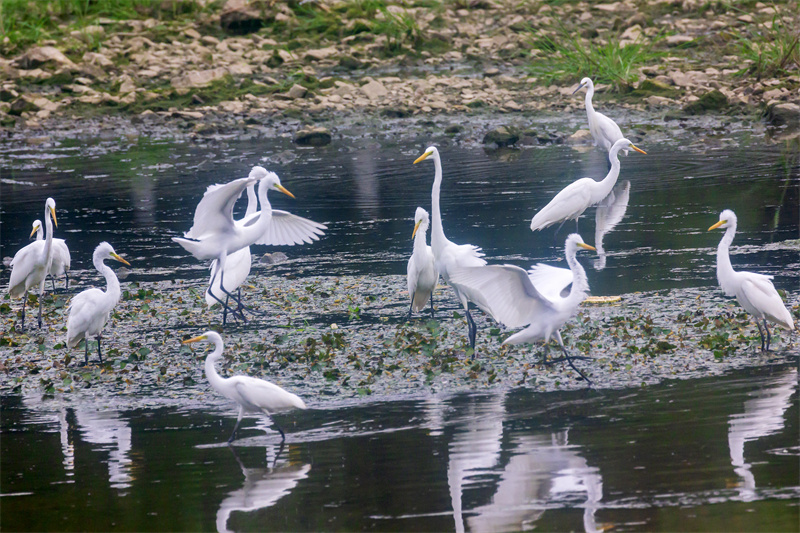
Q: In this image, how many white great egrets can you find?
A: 12